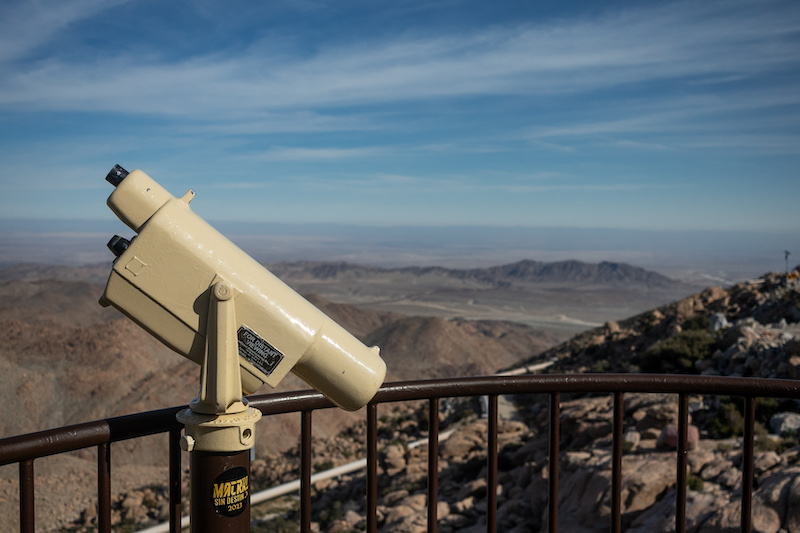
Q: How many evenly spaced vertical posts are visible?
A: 11